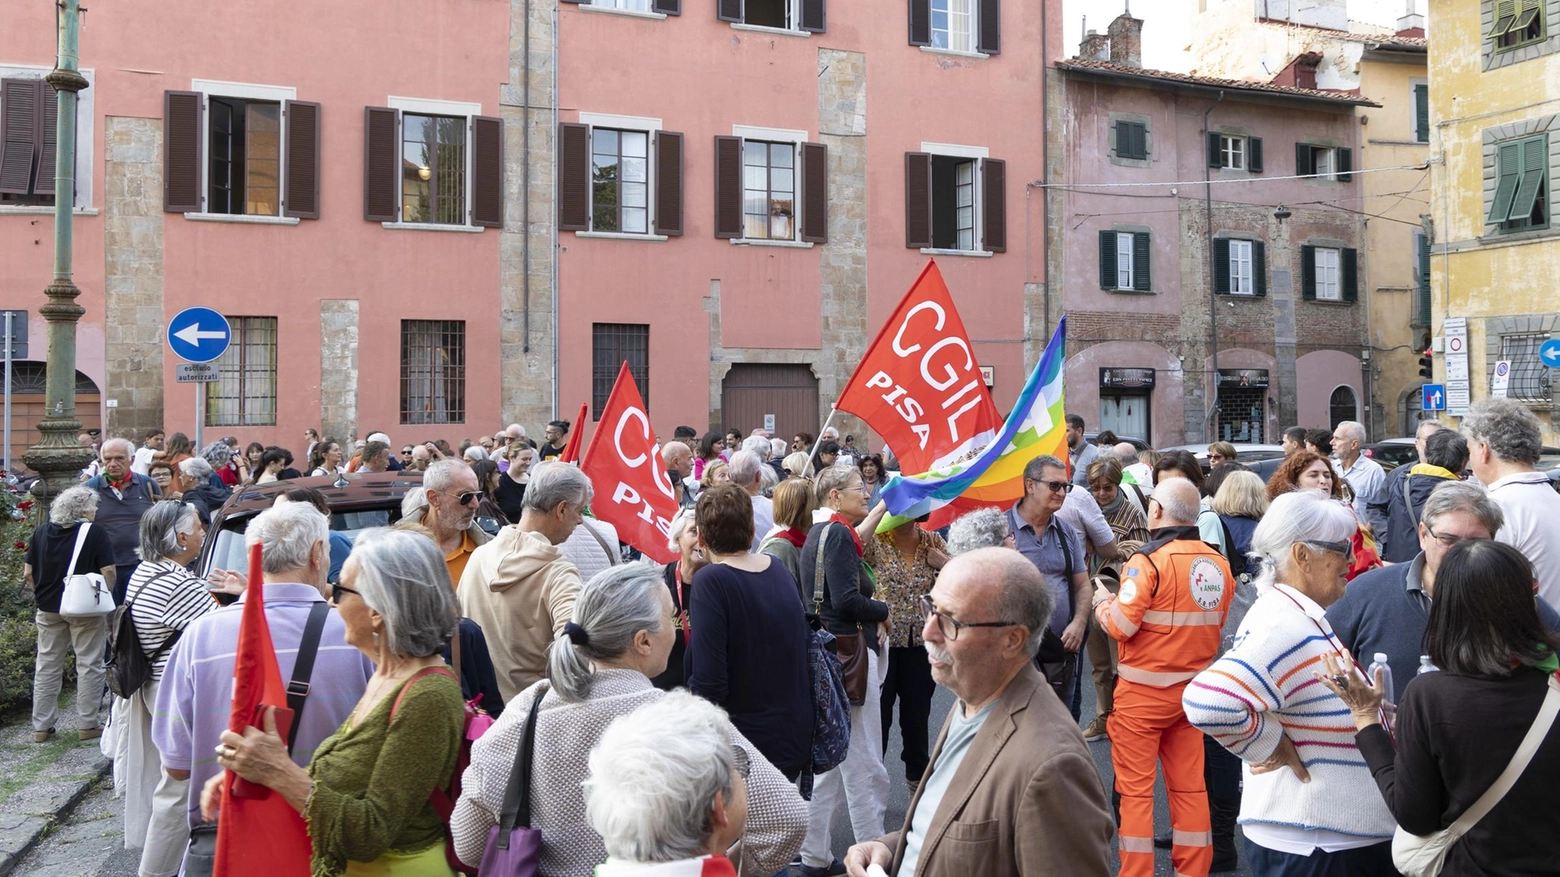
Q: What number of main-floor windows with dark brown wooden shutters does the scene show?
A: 6